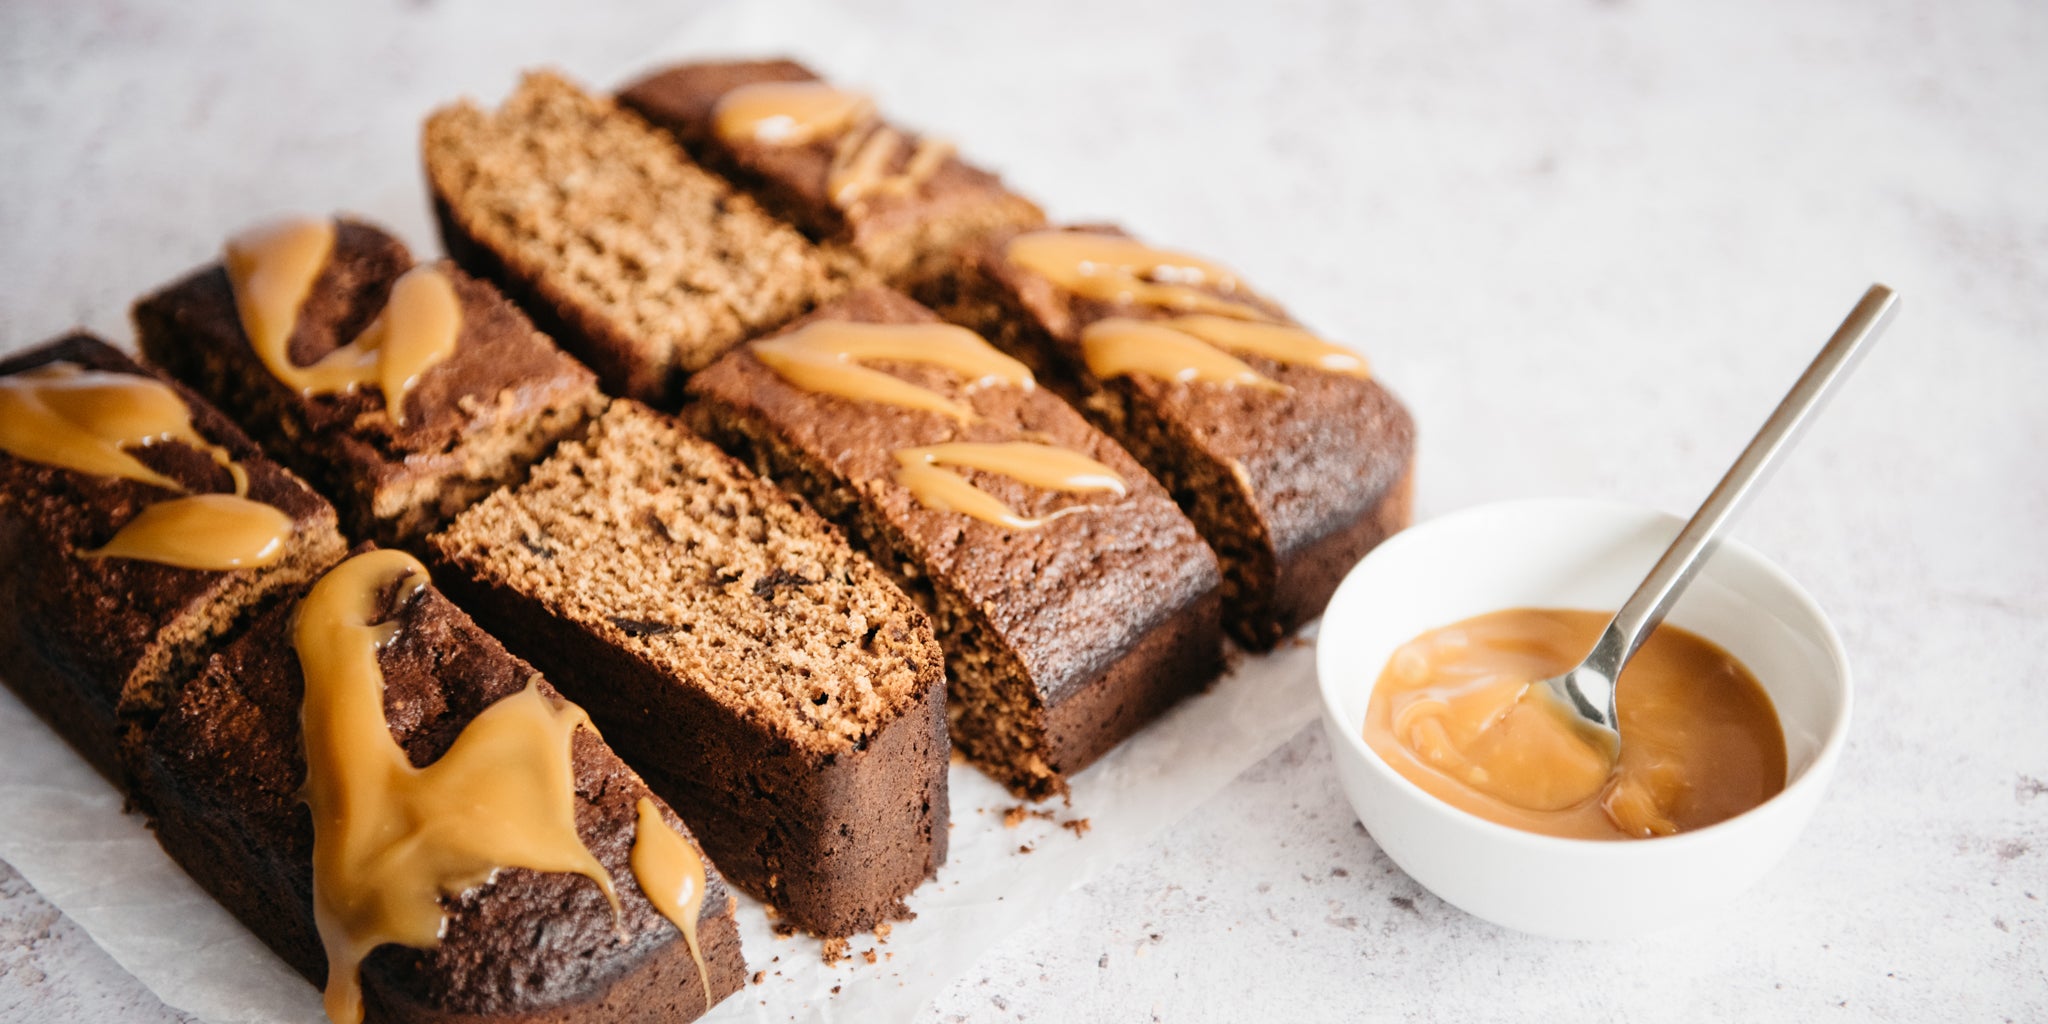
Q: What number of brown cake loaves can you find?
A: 8